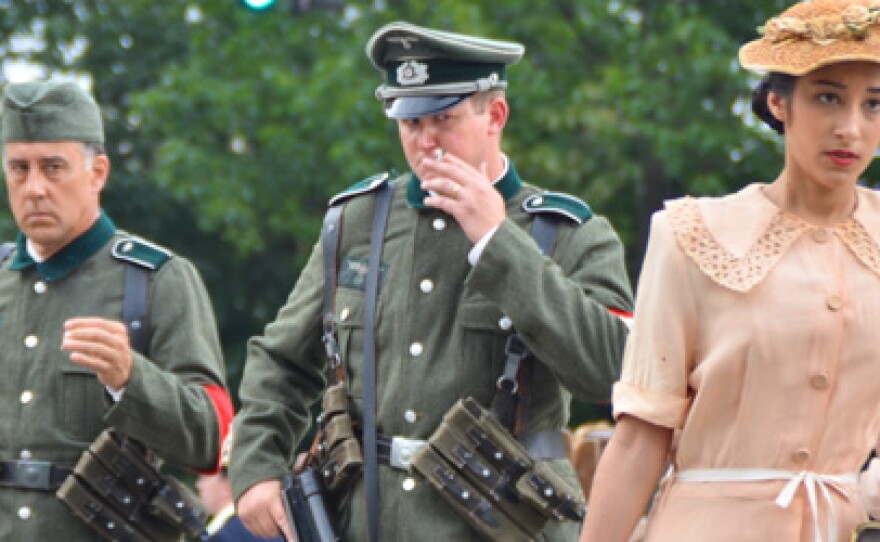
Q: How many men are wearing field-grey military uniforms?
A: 2